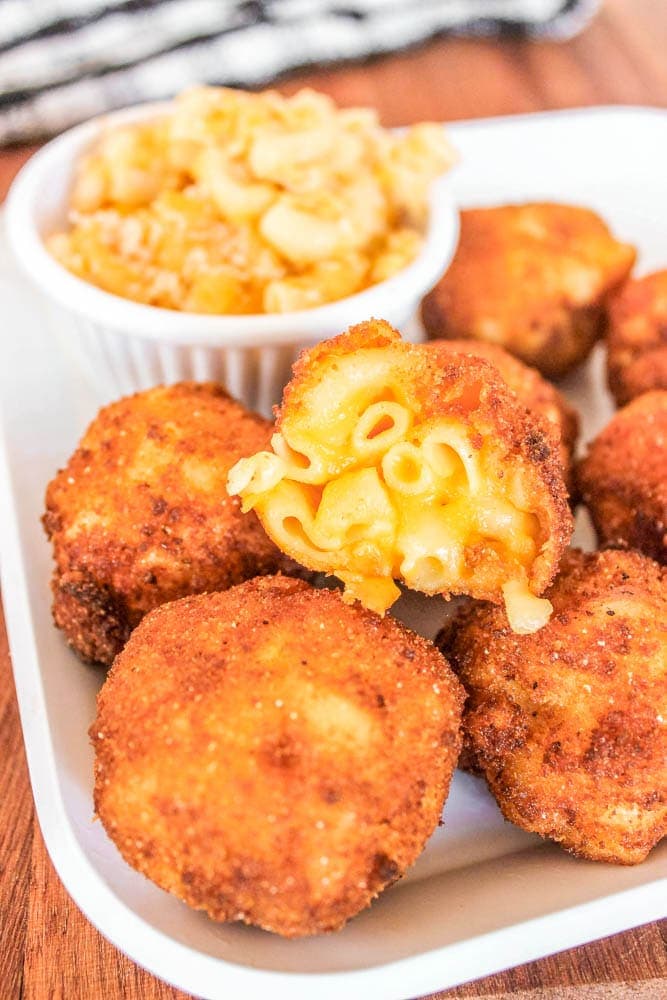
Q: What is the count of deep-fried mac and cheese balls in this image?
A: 8